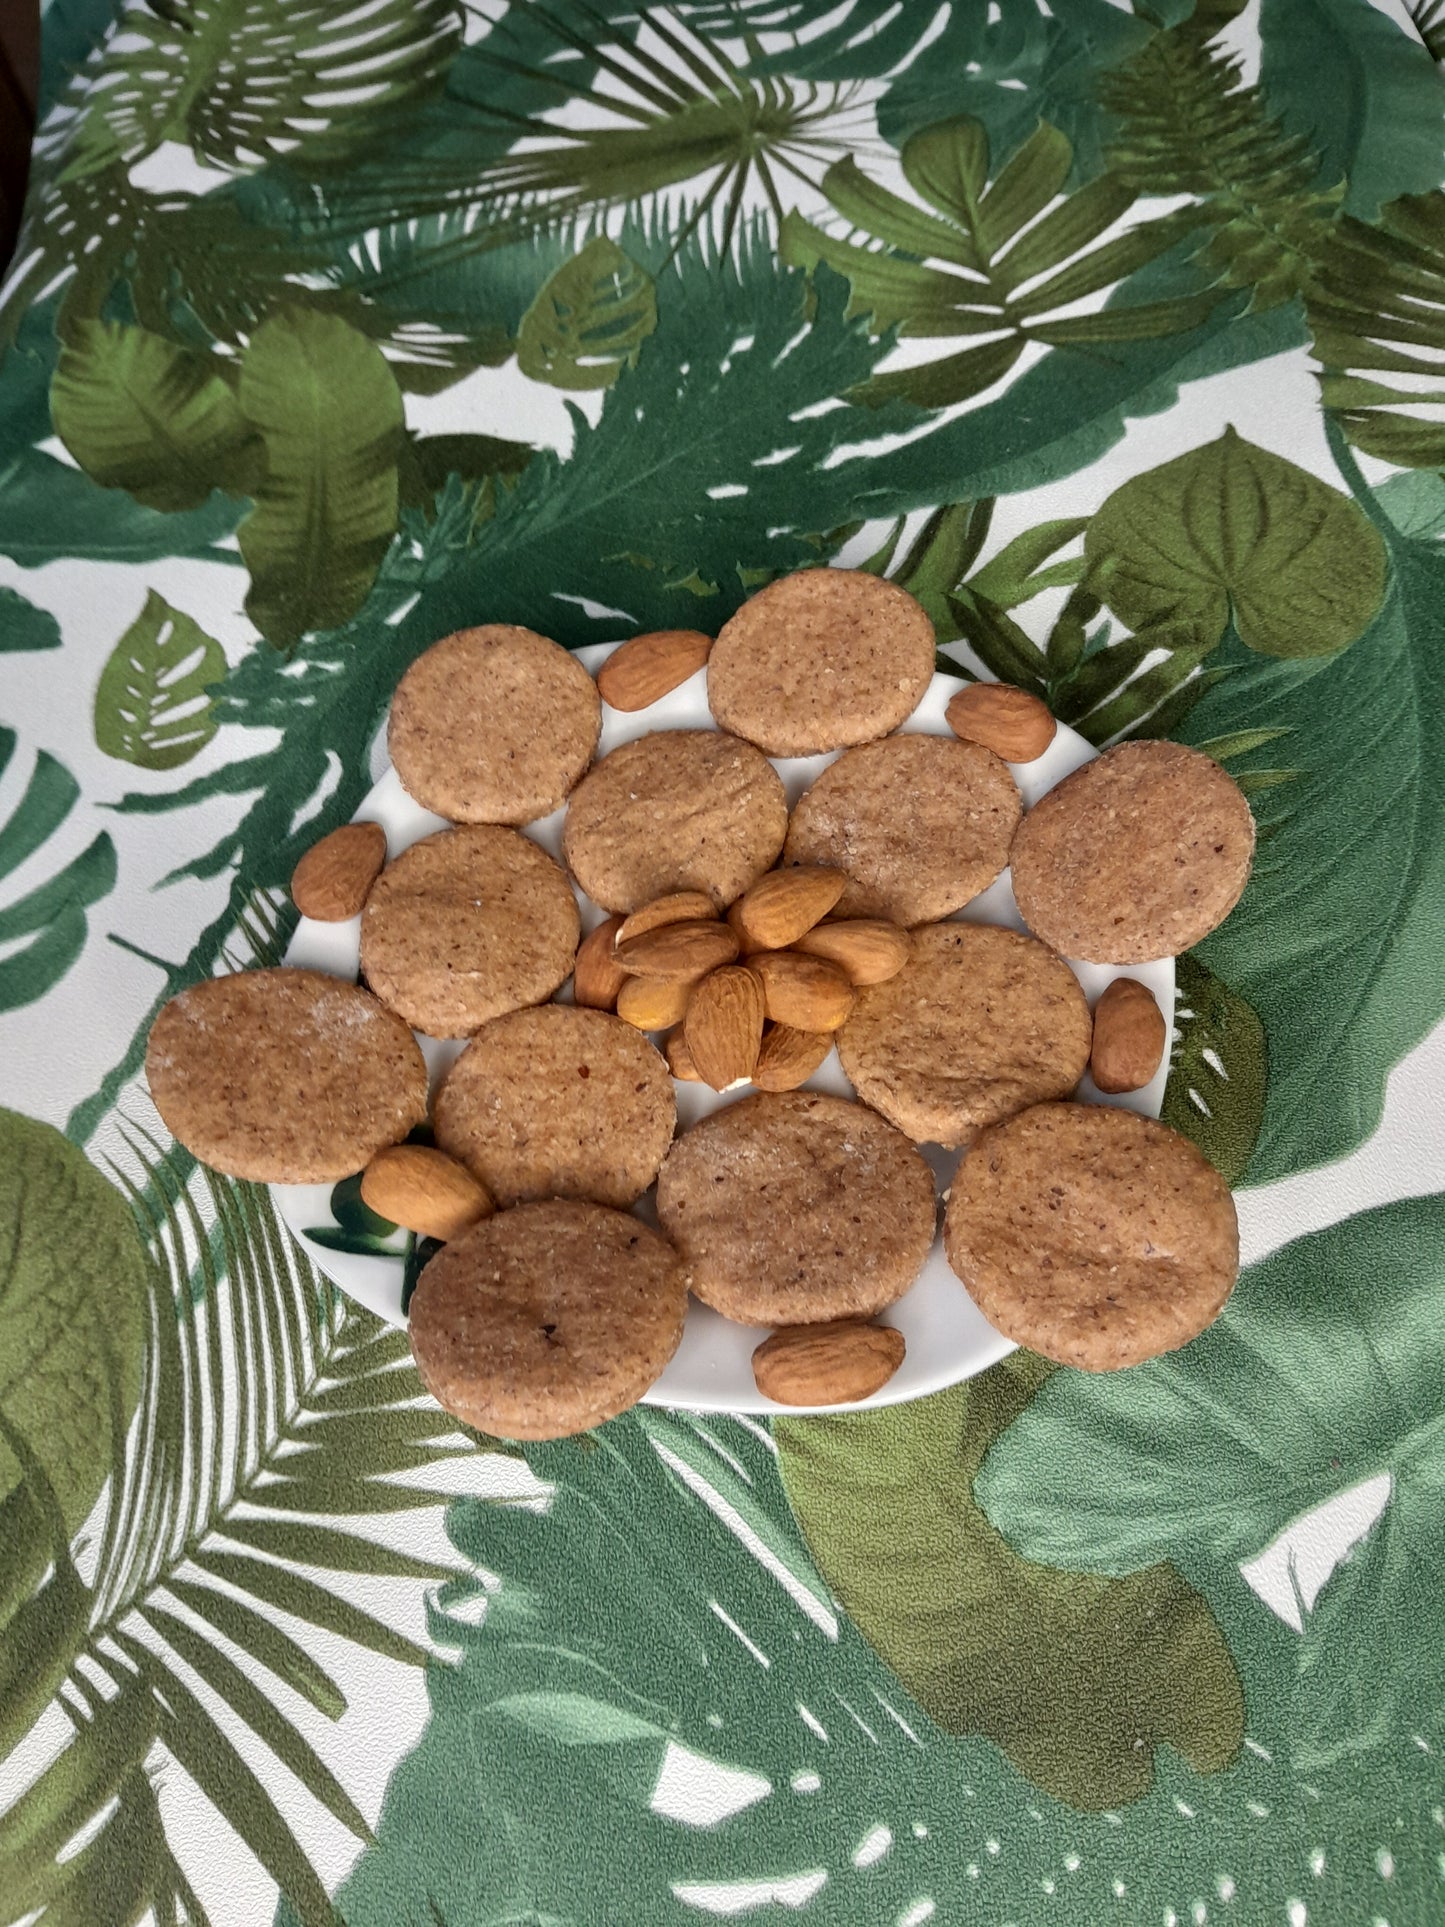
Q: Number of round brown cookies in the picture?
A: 12